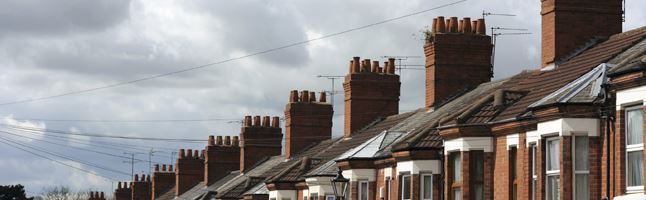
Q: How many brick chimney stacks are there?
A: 11